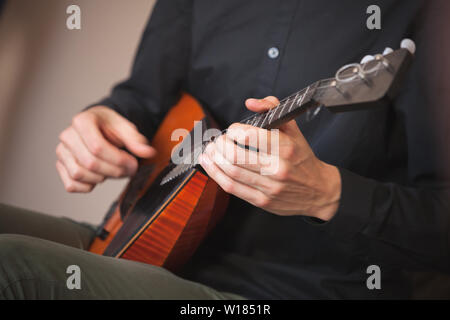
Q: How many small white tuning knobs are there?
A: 3